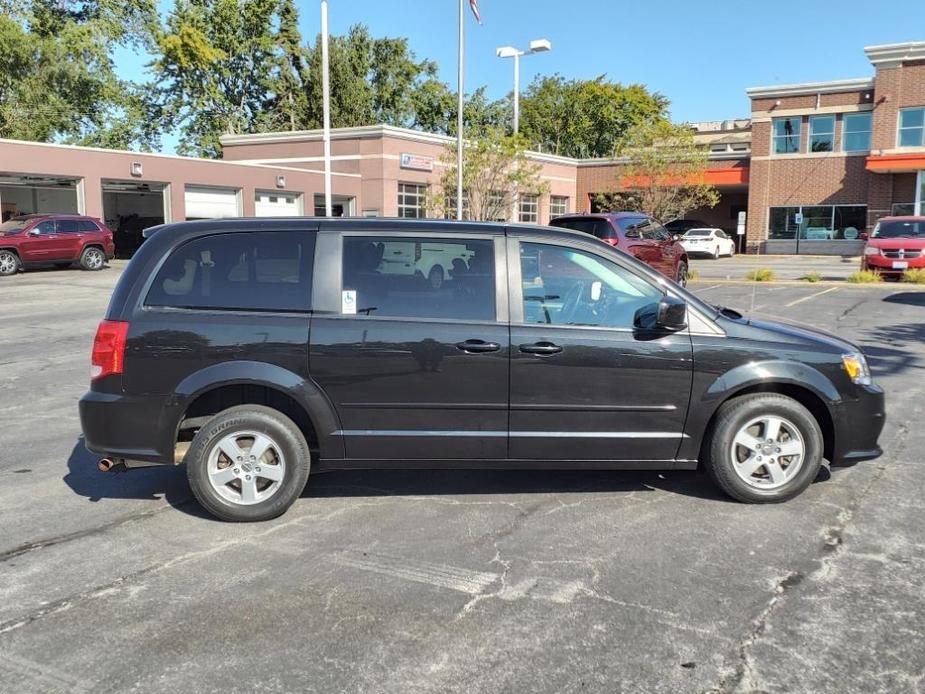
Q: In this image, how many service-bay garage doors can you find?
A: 5